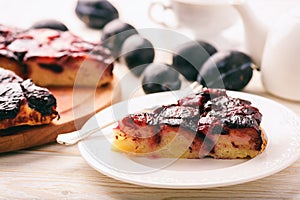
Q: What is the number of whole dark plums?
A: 7